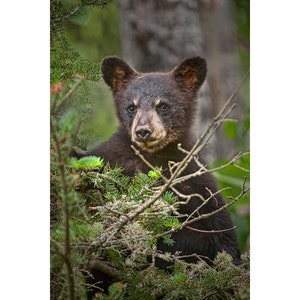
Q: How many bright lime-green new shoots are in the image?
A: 2